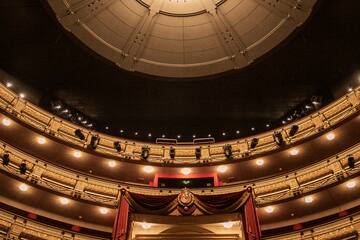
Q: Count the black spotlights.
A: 13